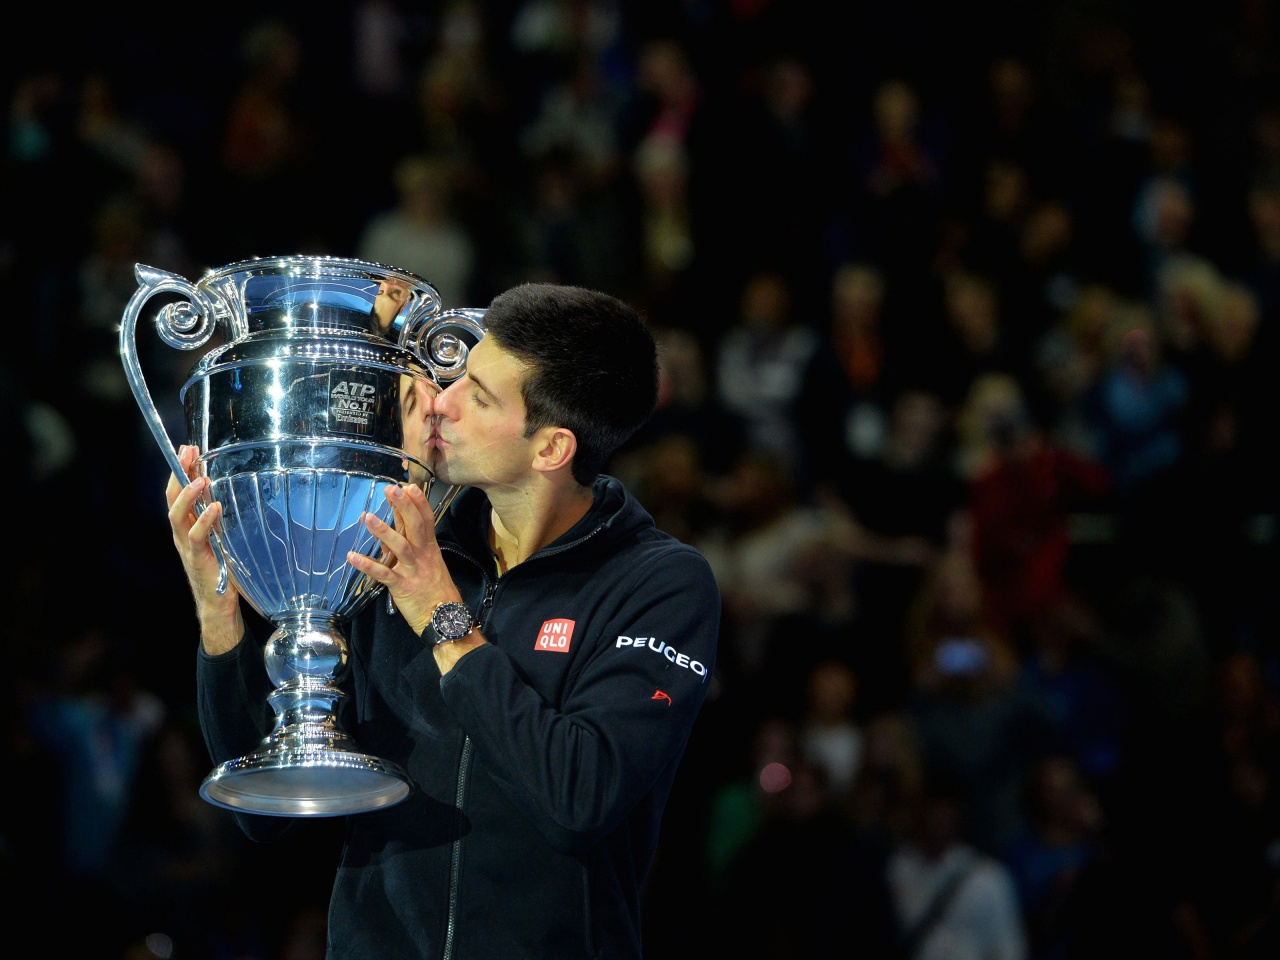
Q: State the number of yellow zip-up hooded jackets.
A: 0